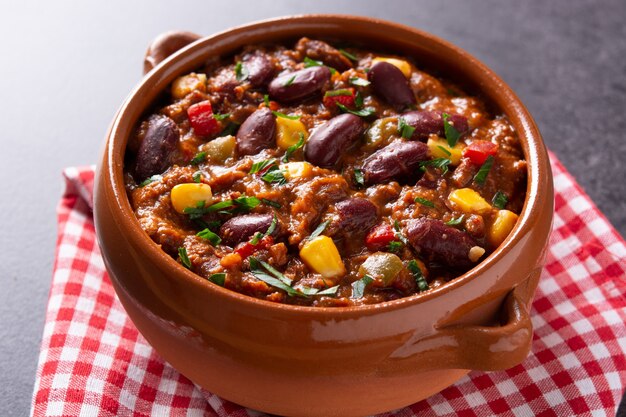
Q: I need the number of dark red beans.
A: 11